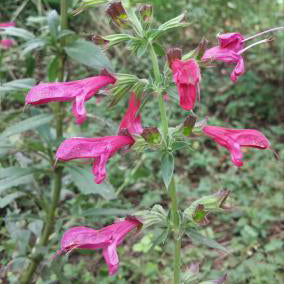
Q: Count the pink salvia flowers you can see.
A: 7